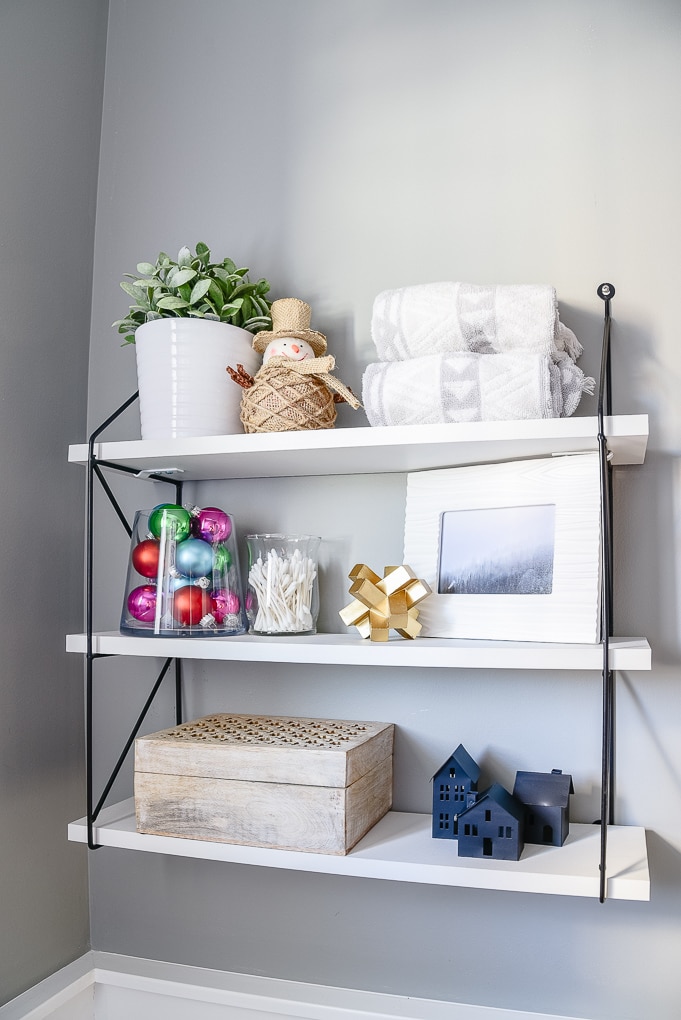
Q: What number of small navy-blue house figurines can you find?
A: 3